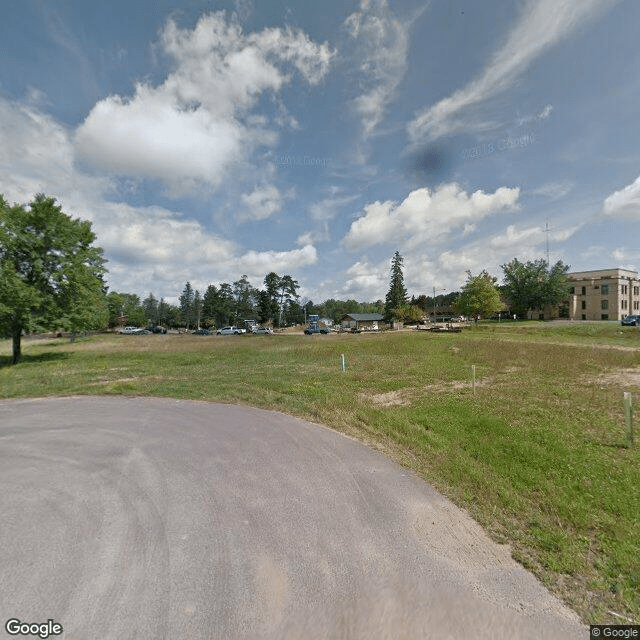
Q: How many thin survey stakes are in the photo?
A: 3